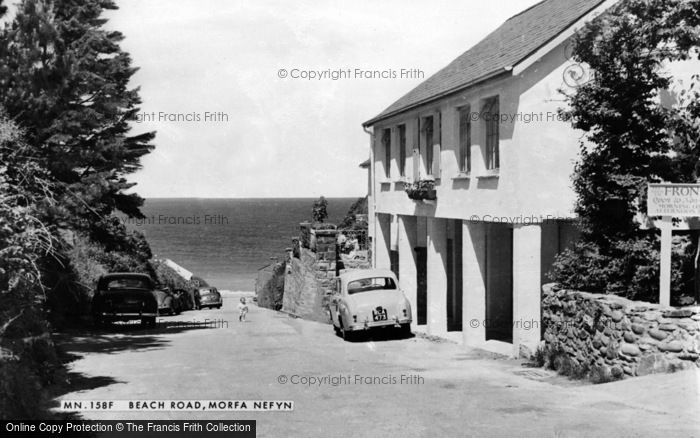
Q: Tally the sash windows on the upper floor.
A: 5